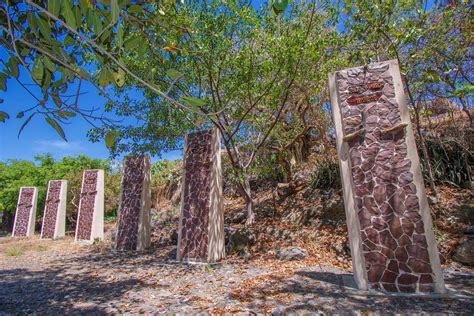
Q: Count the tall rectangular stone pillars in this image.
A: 6